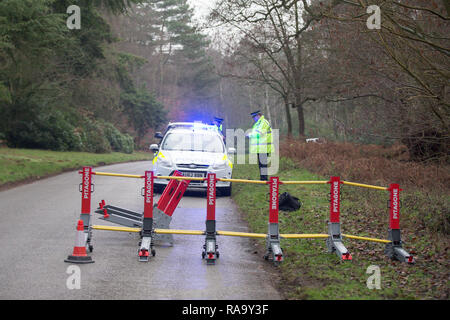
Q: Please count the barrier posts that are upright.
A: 6